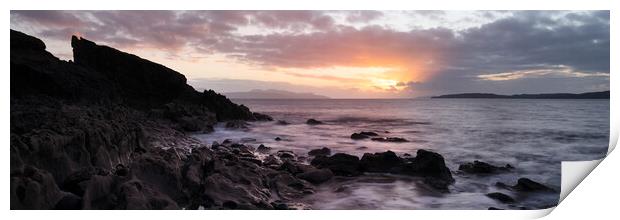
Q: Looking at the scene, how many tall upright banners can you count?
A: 0